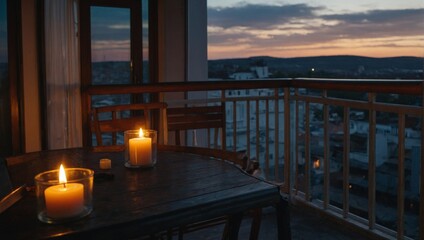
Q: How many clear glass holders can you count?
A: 2